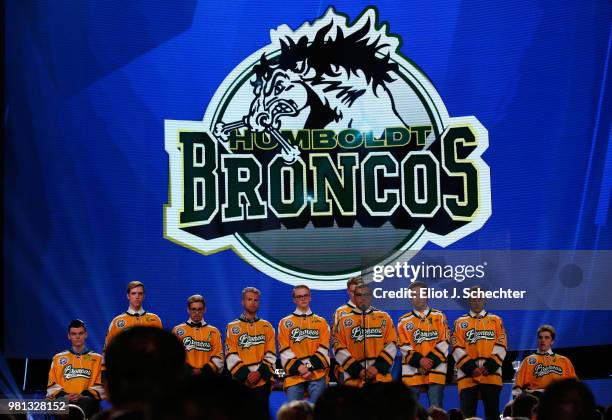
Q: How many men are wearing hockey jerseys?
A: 10